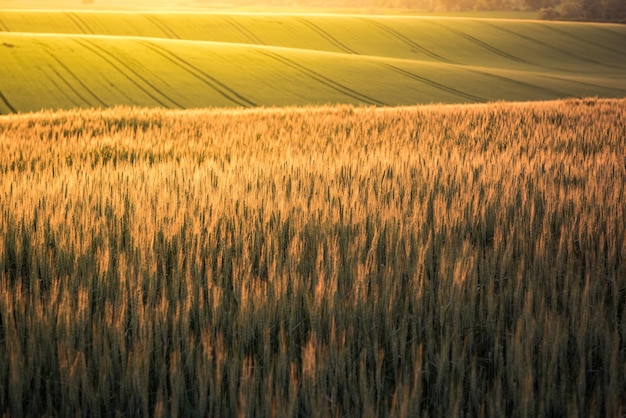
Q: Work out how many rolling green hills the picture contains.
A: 2